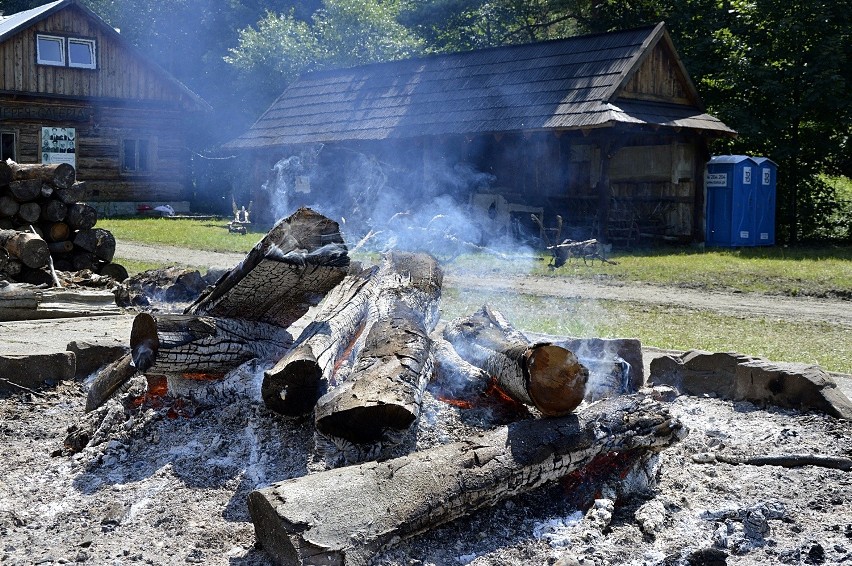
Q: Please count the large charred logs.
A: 6